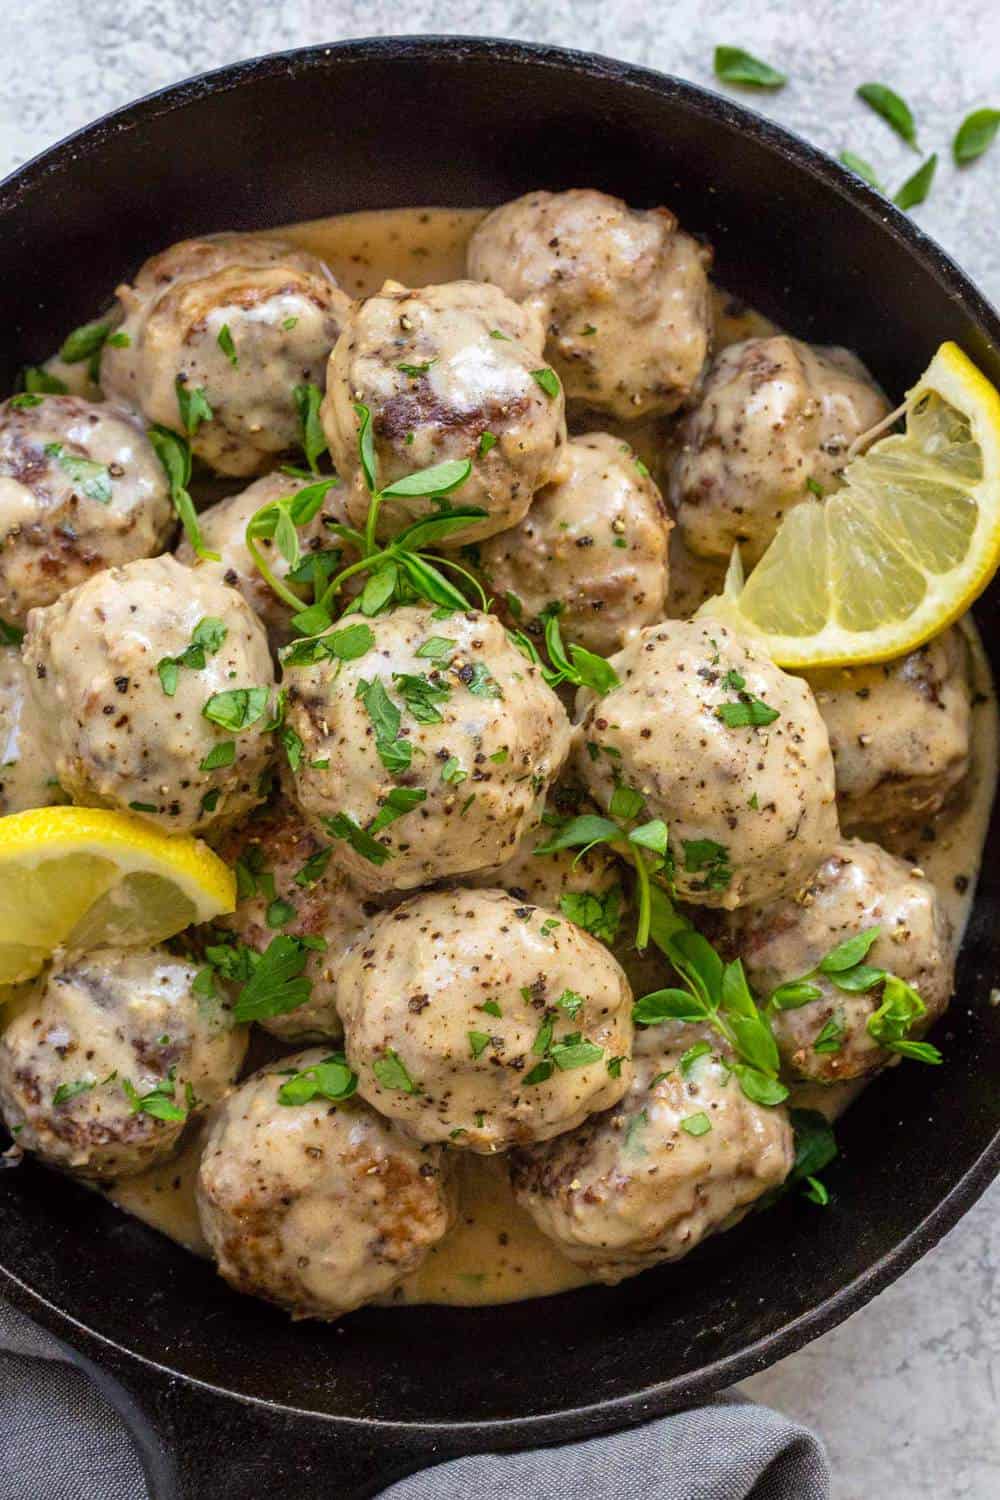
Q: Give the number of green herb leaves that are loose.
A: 5